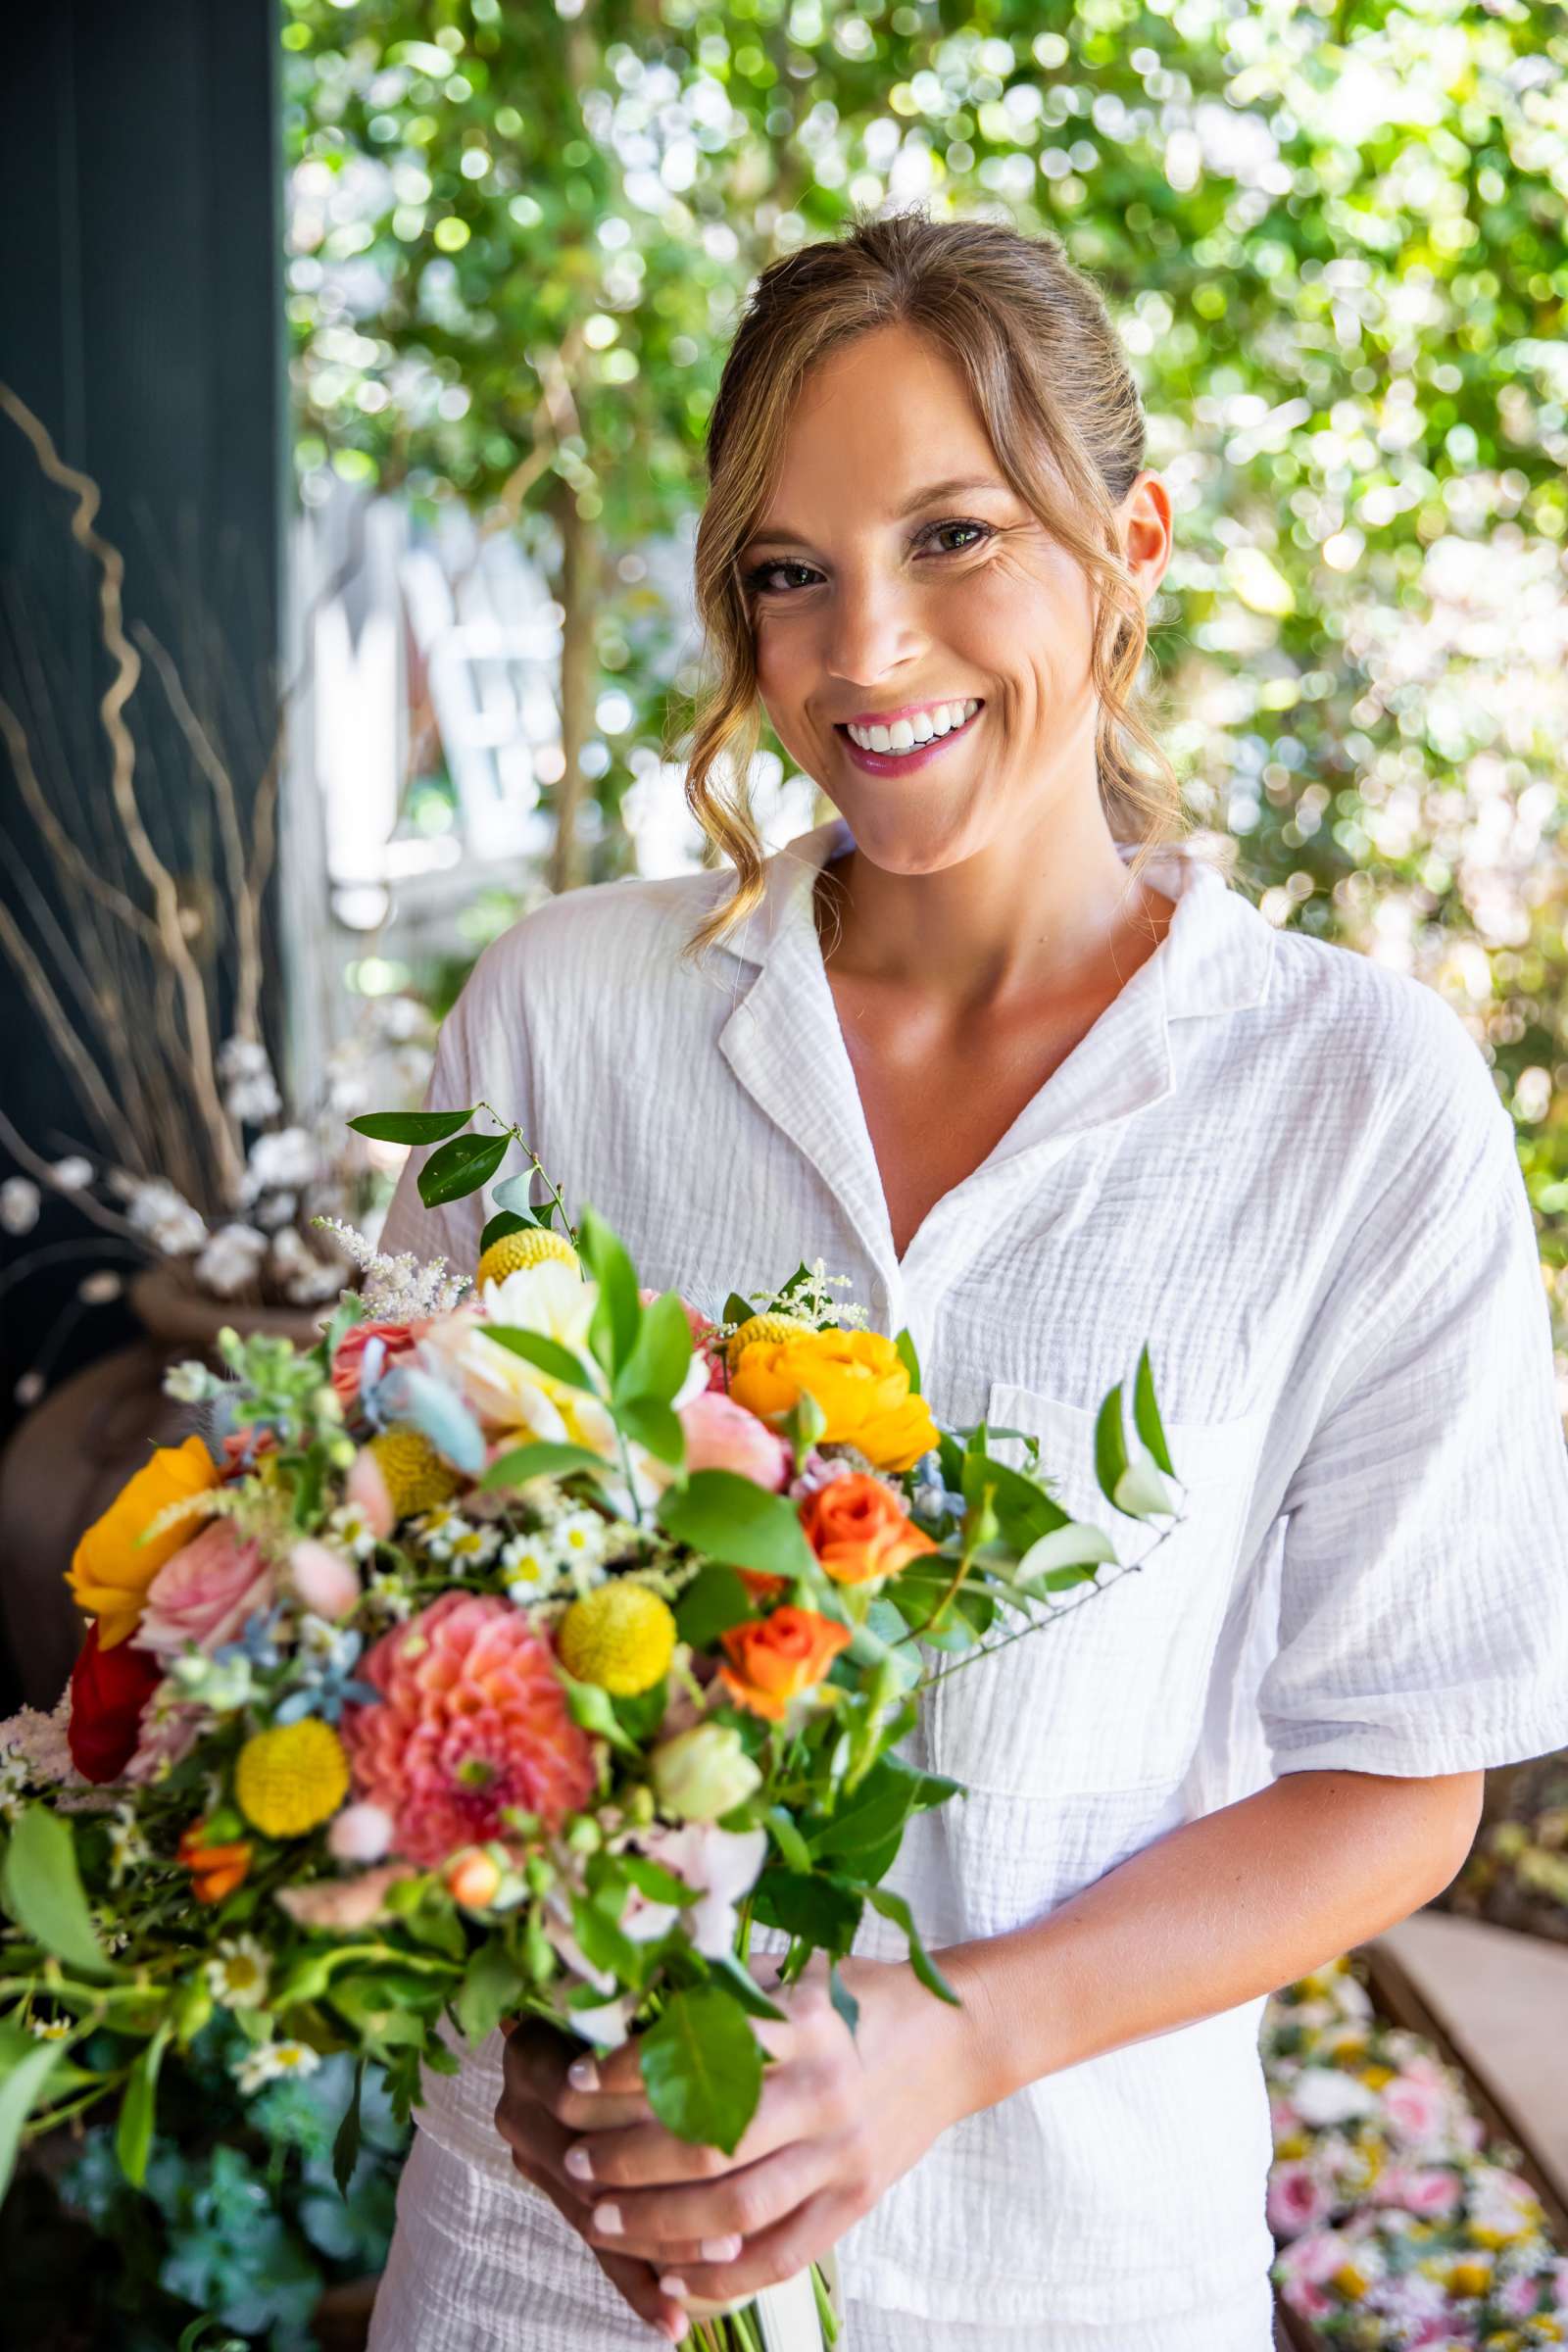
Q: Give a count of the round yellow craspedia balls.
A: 5